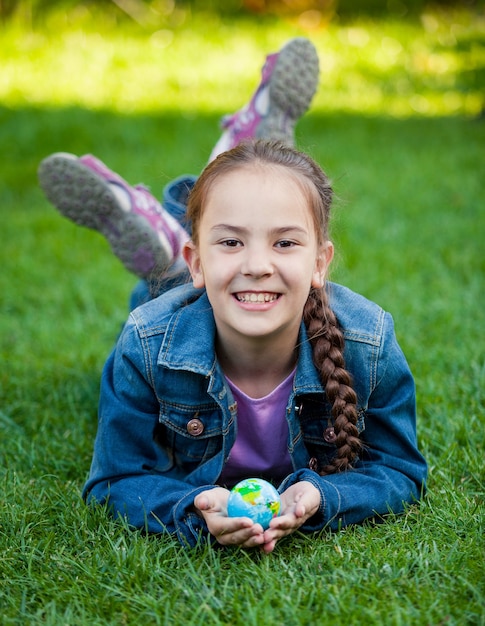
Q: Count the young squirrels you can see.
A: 0